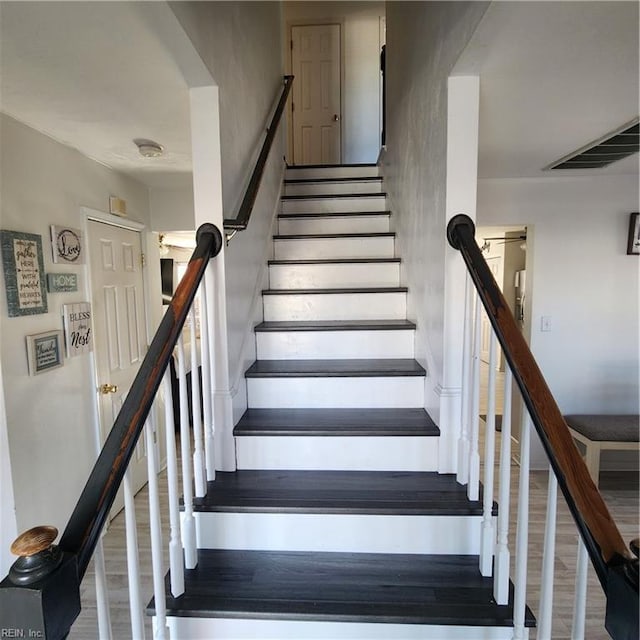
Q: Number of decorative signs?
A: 5